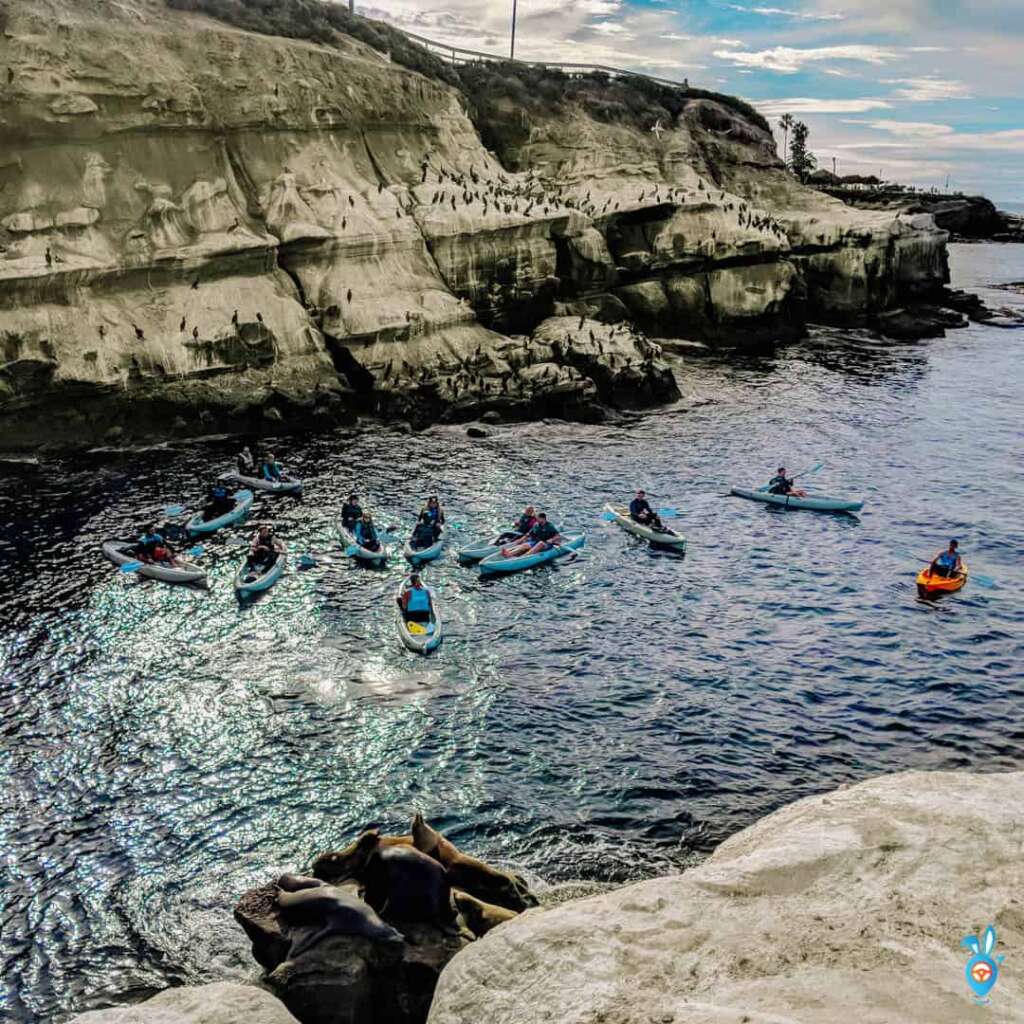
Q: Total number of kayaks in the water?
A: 12